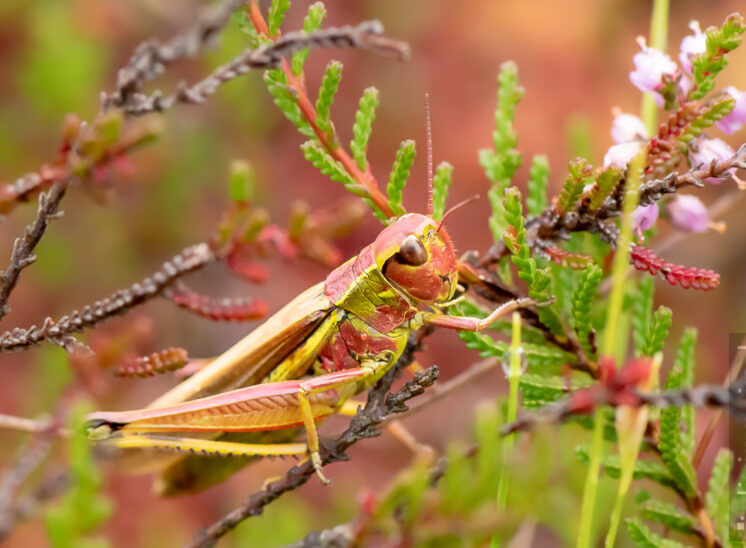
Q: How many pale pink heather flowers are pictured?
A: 8